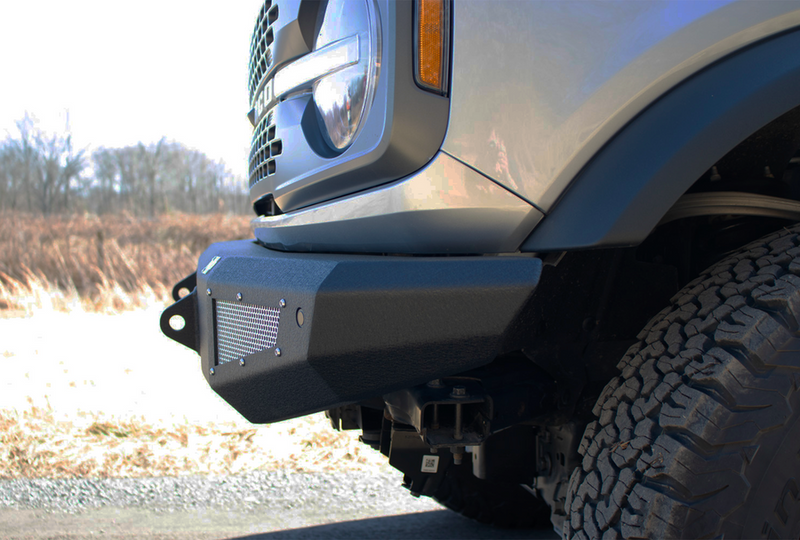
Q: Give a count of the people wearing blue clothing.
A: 0